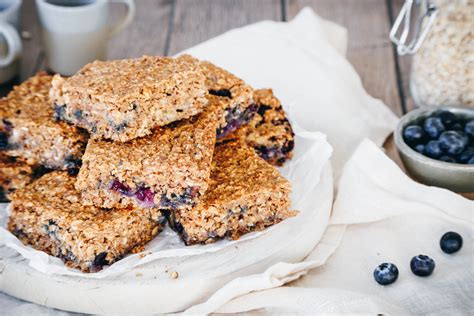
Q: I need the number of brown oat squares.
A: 8